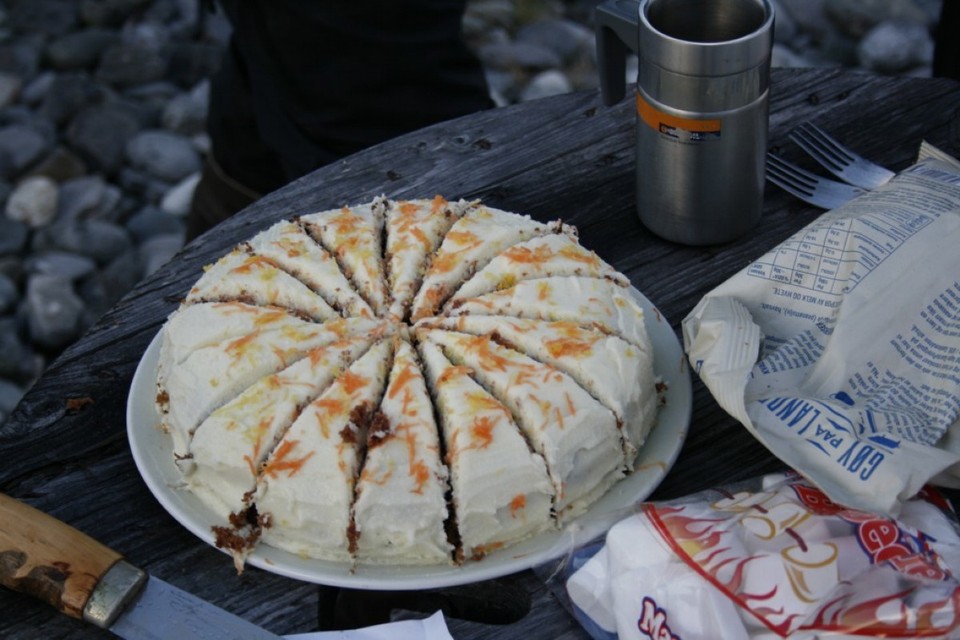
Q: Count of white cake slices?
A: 15